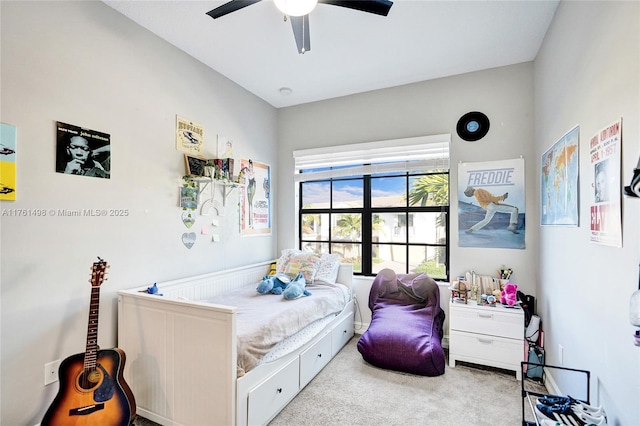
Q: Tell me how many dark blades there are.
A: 3